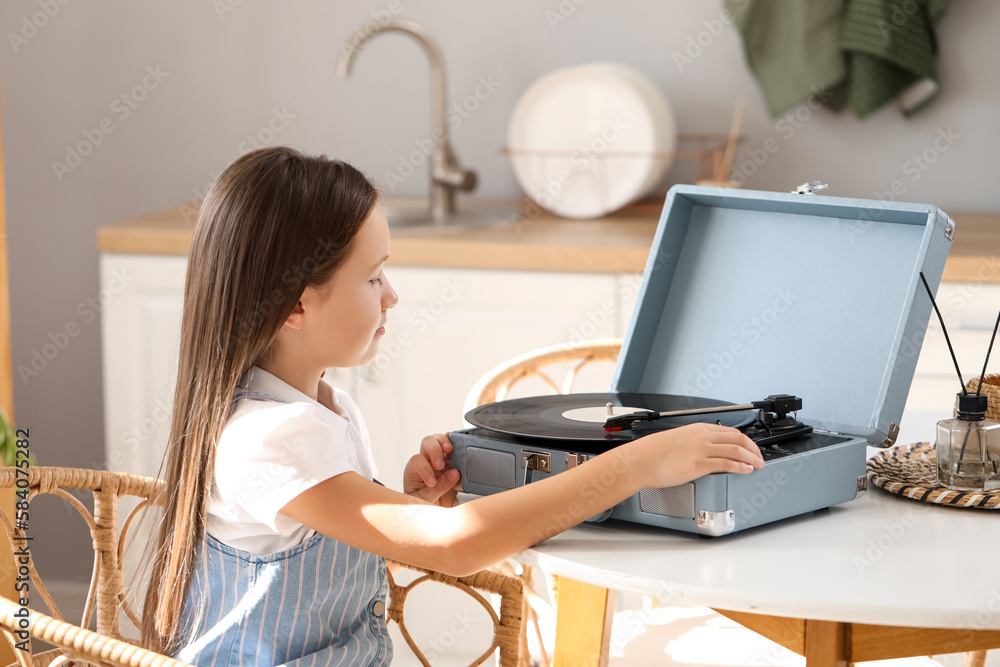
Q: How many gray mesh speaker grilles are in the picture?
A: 2